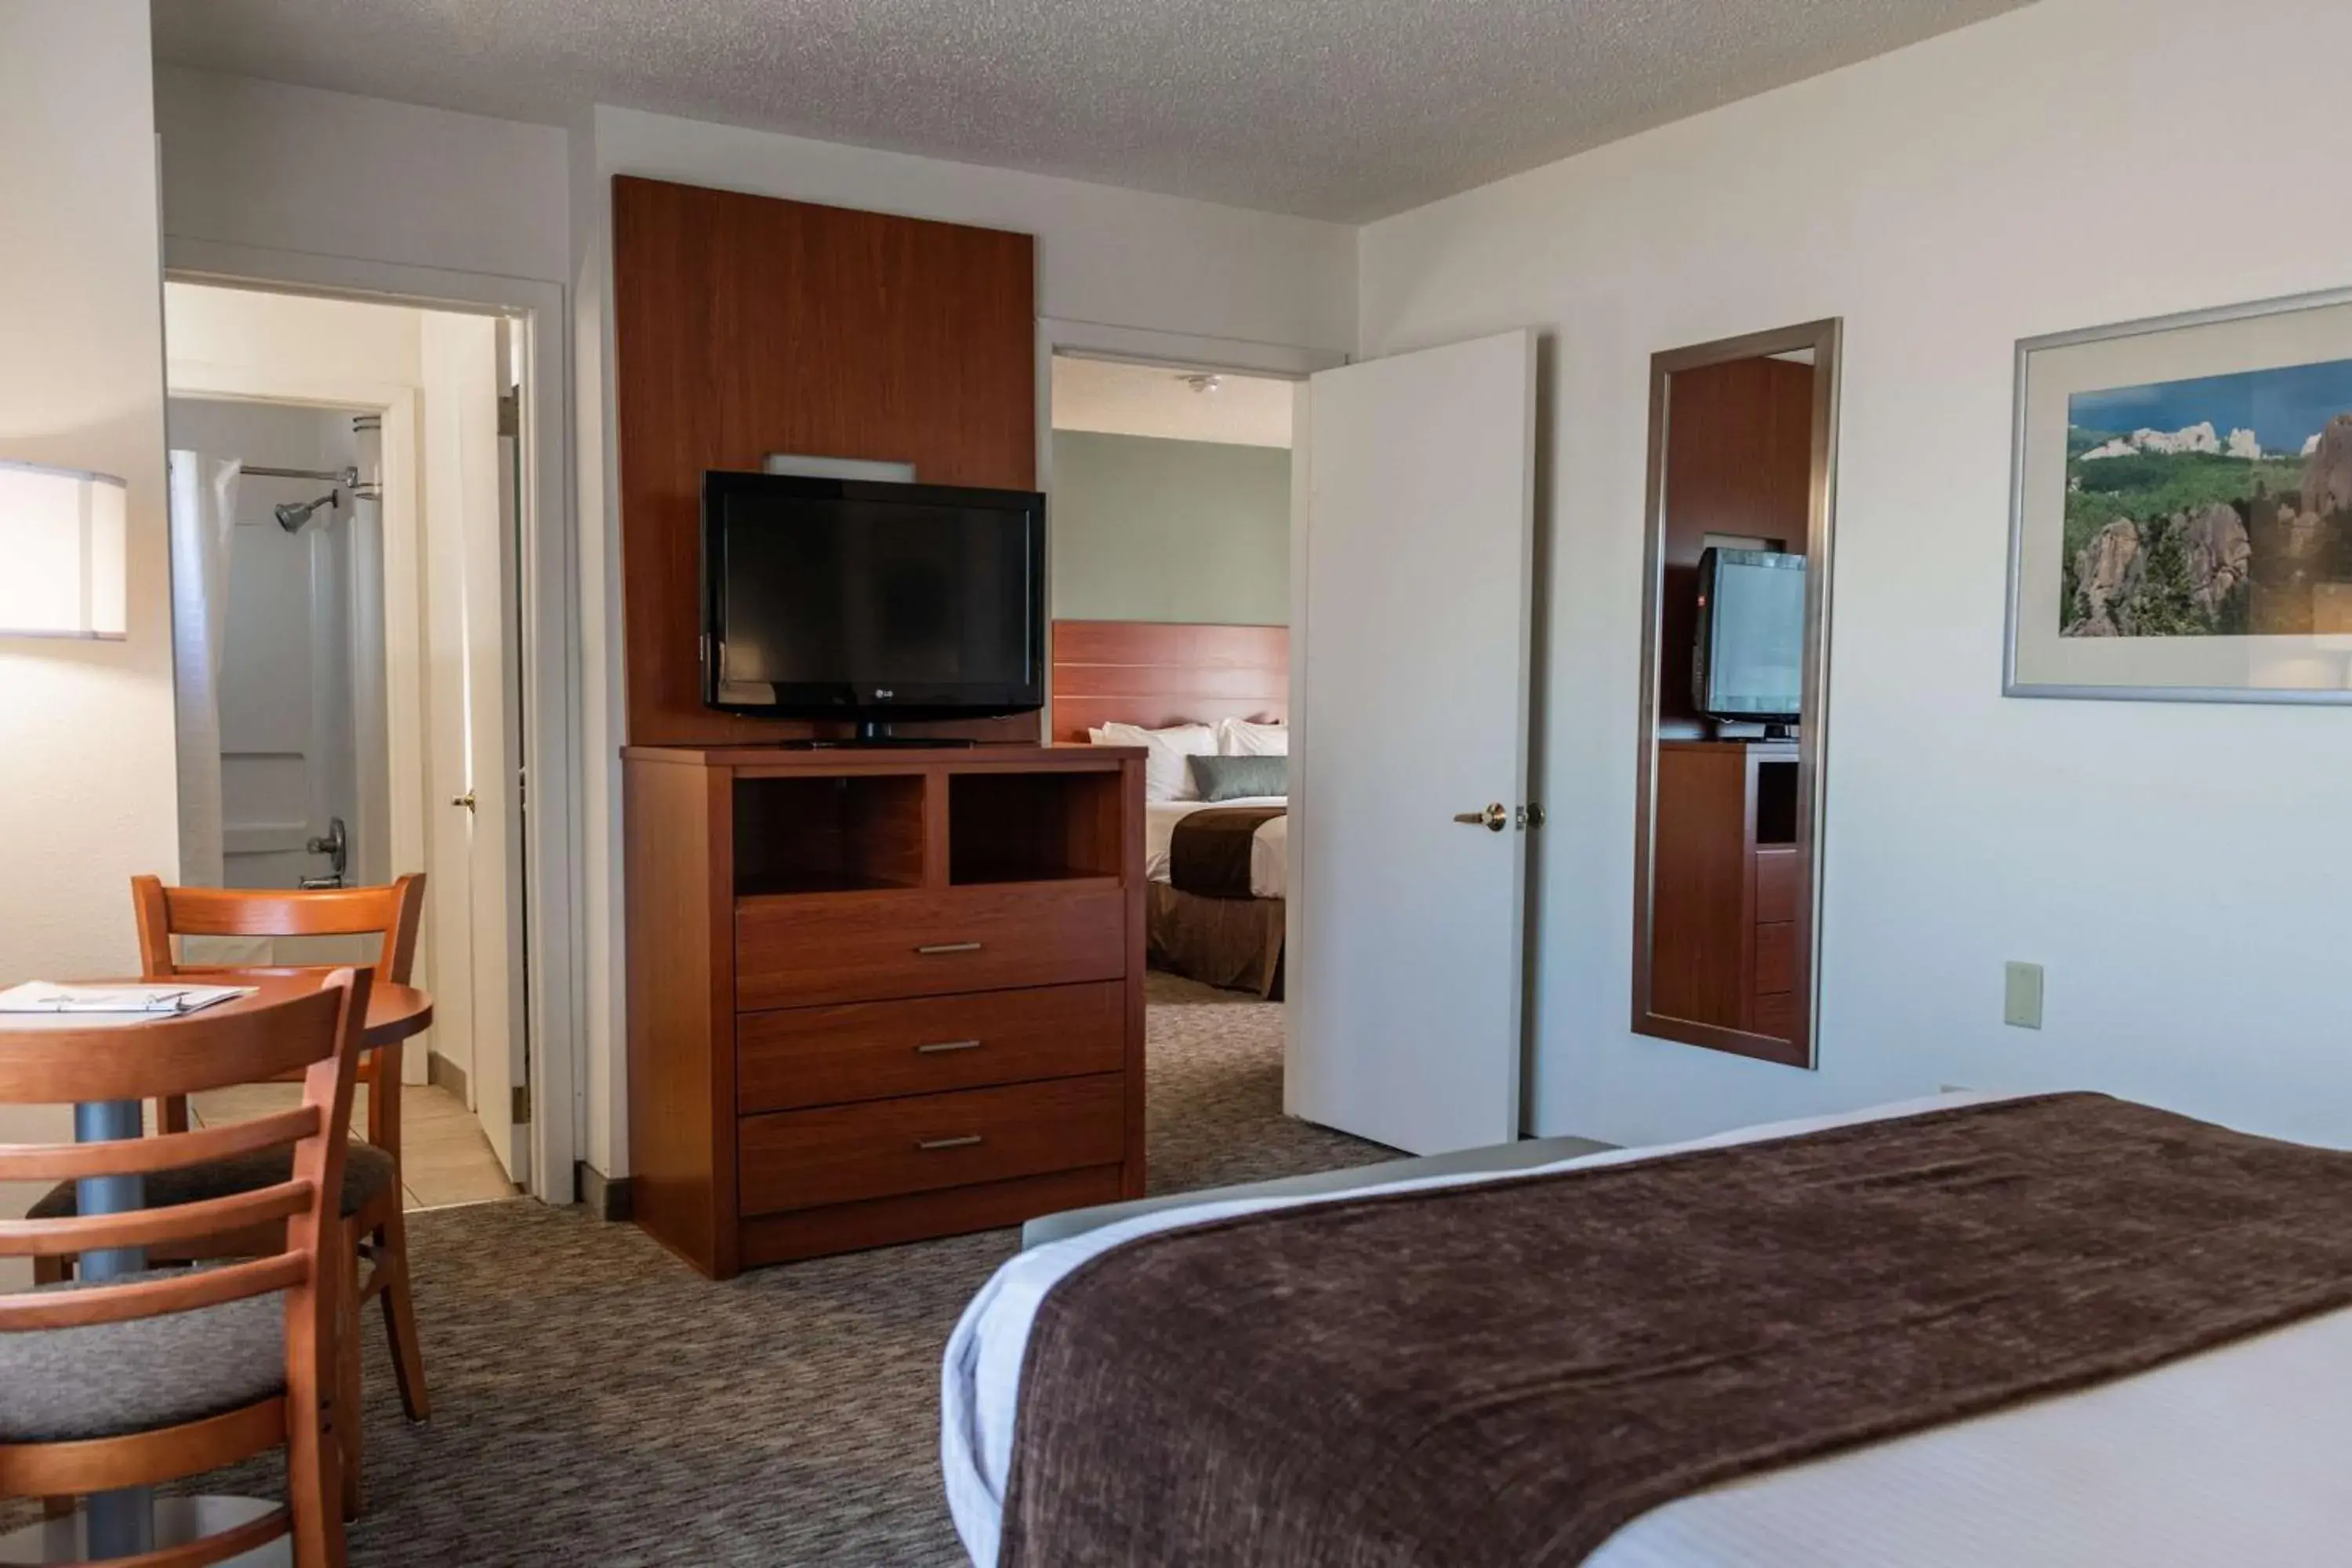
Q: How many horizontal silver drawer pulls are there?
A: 3